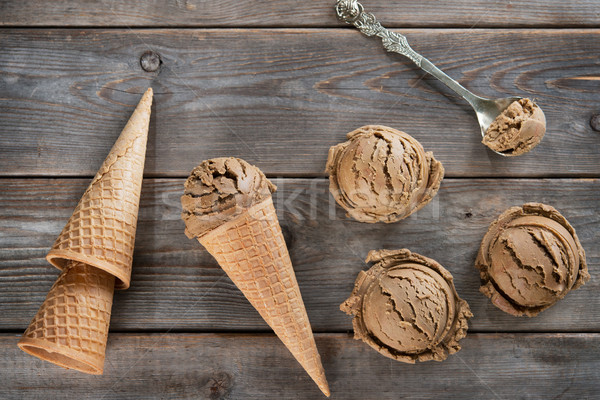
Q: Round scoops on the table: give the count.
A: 3